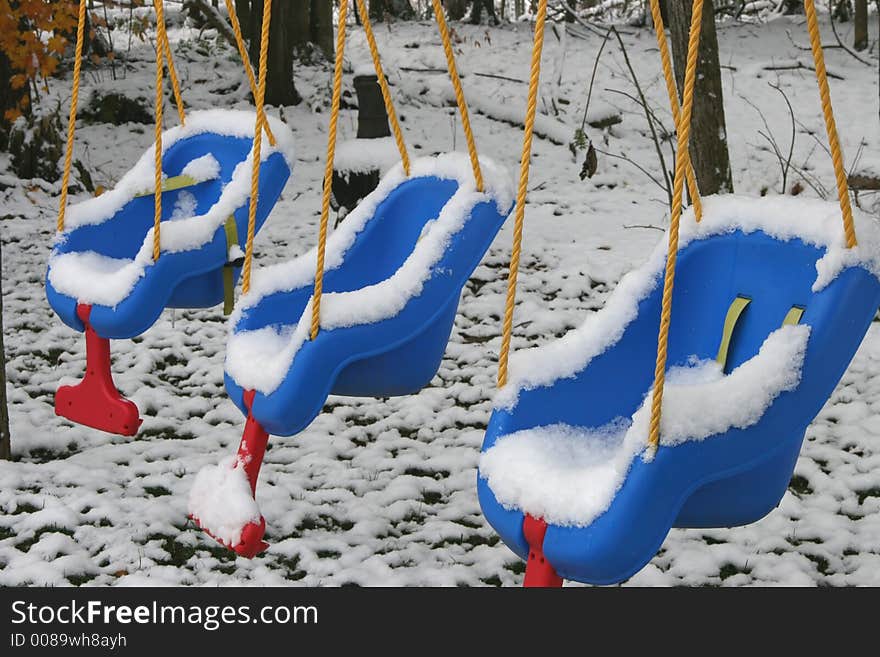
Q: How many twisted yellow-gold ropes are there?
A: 12